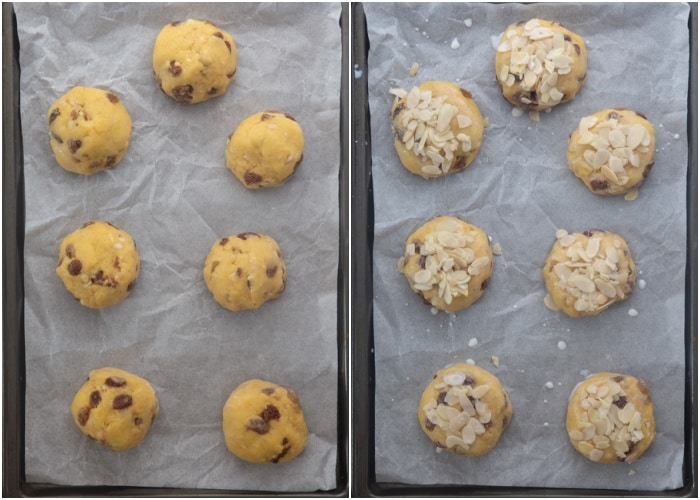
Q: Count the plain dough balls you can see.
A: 7